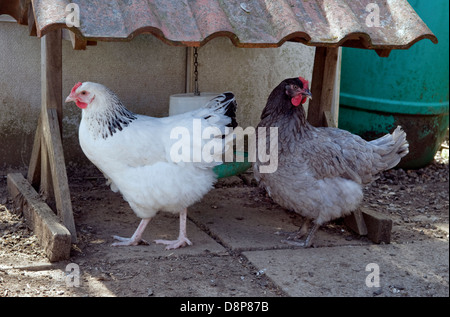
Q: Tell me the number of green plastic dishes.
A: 1